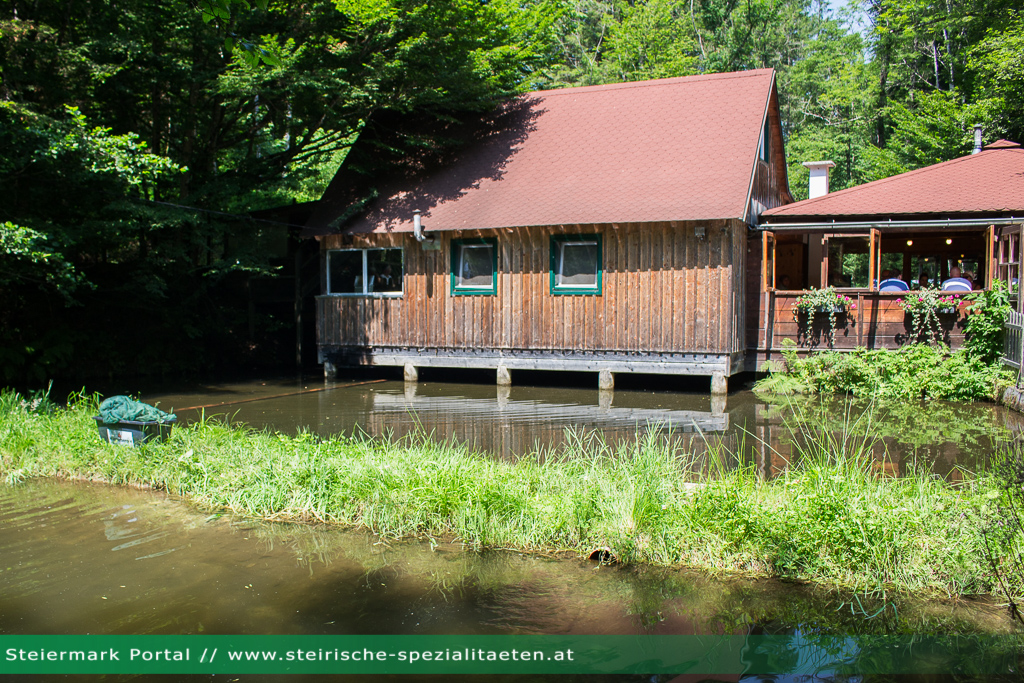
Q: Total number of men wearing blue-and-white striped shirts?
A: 2